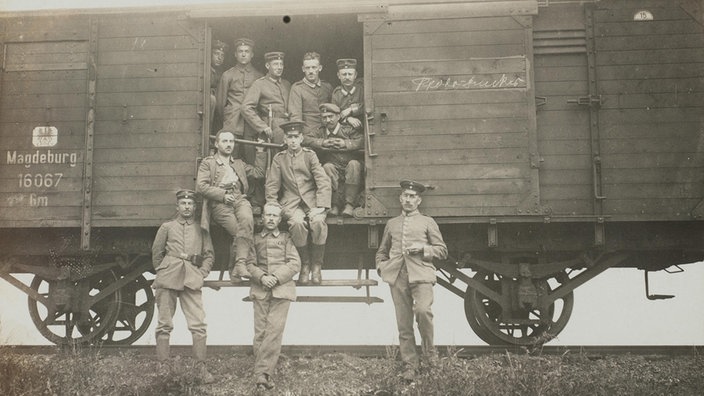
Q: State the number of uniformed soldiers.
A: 11